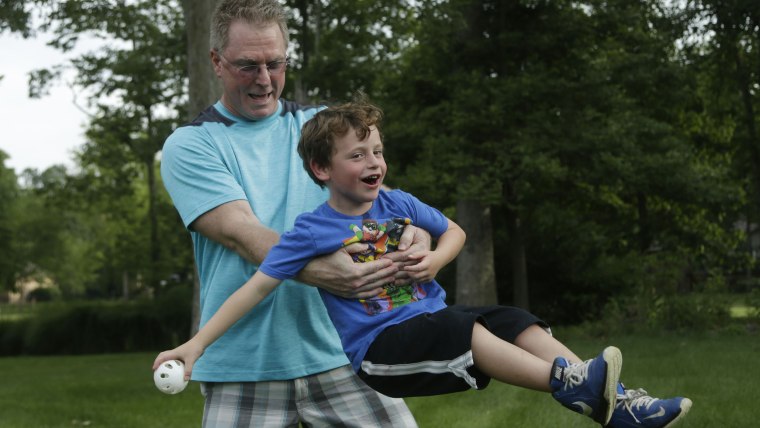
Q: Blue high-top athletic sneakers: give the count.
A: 2